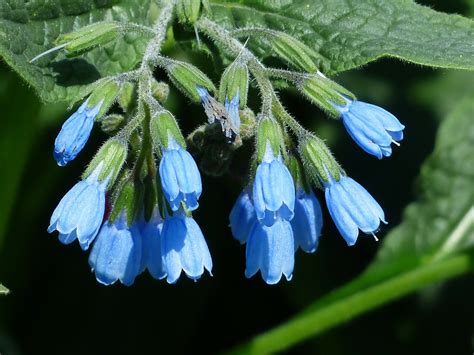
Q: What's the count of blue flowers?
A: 12